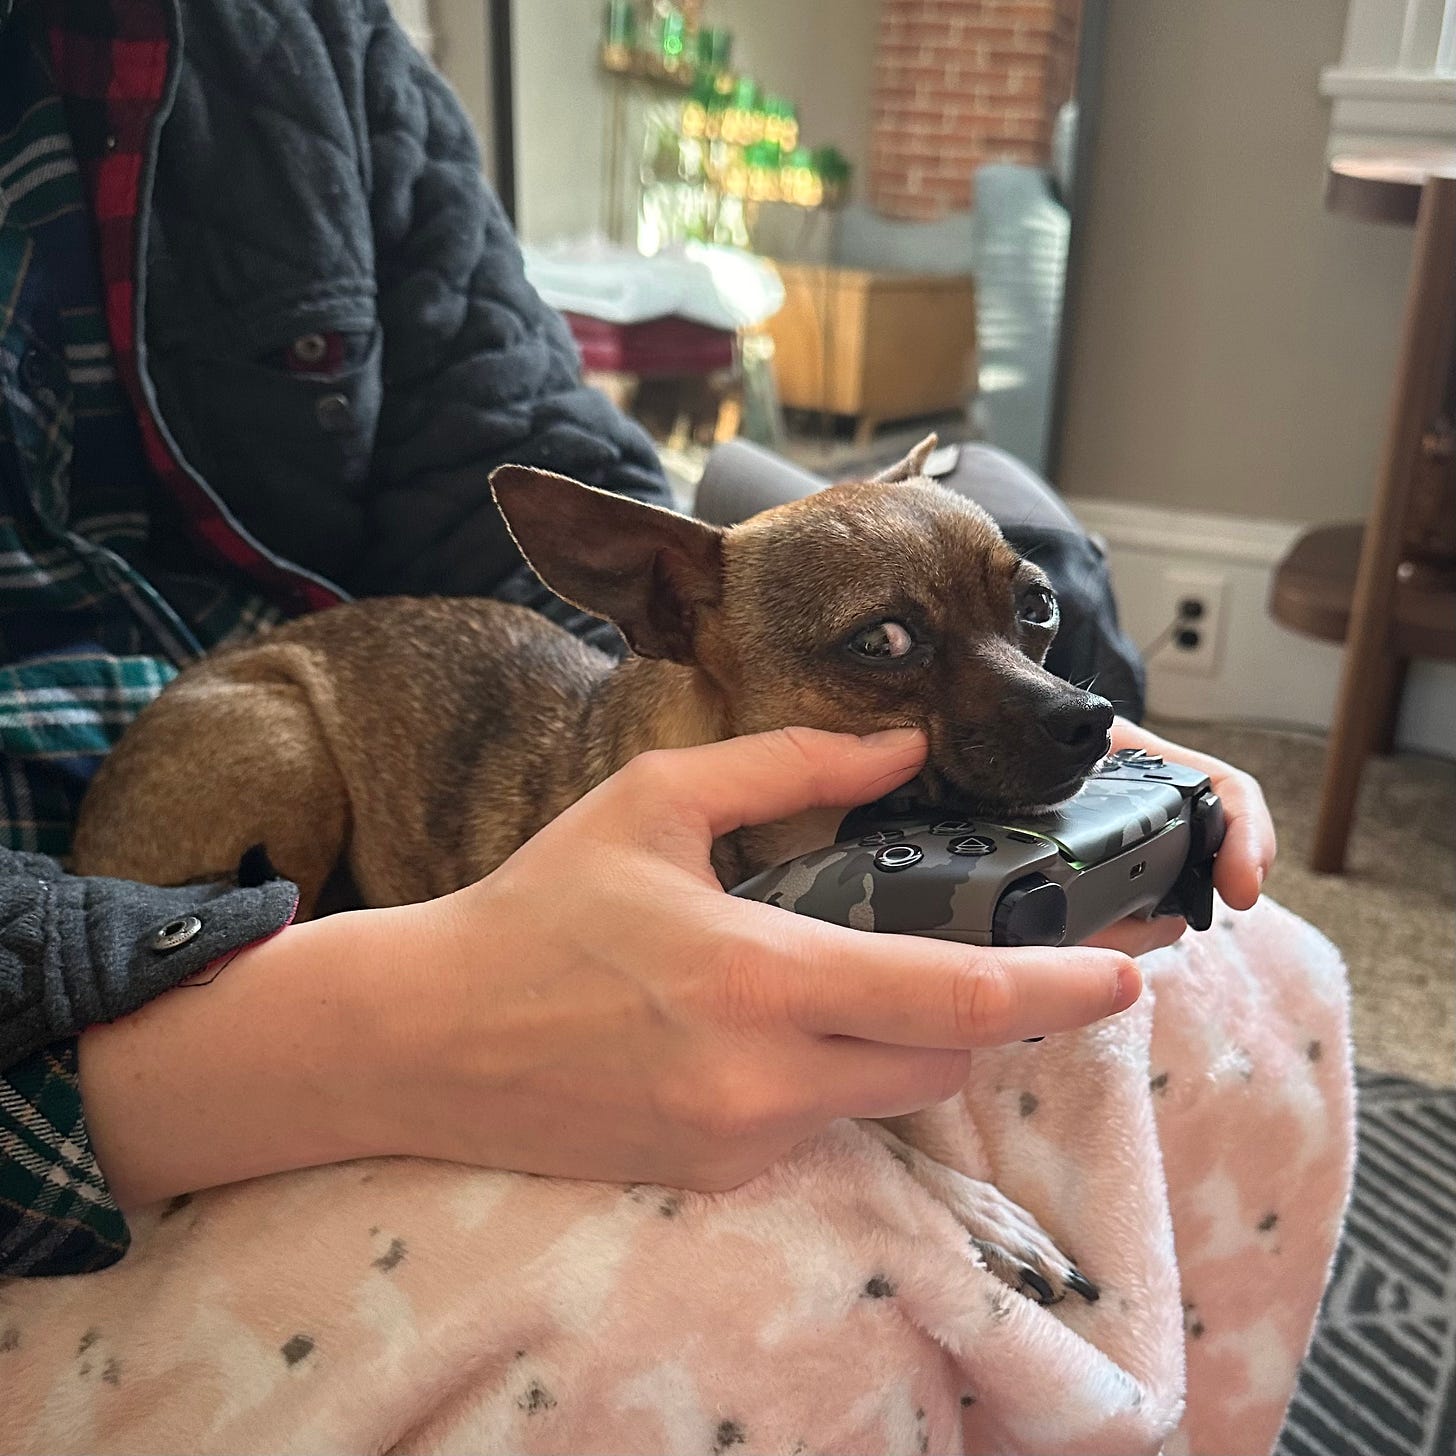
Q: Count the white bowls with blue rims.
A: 0